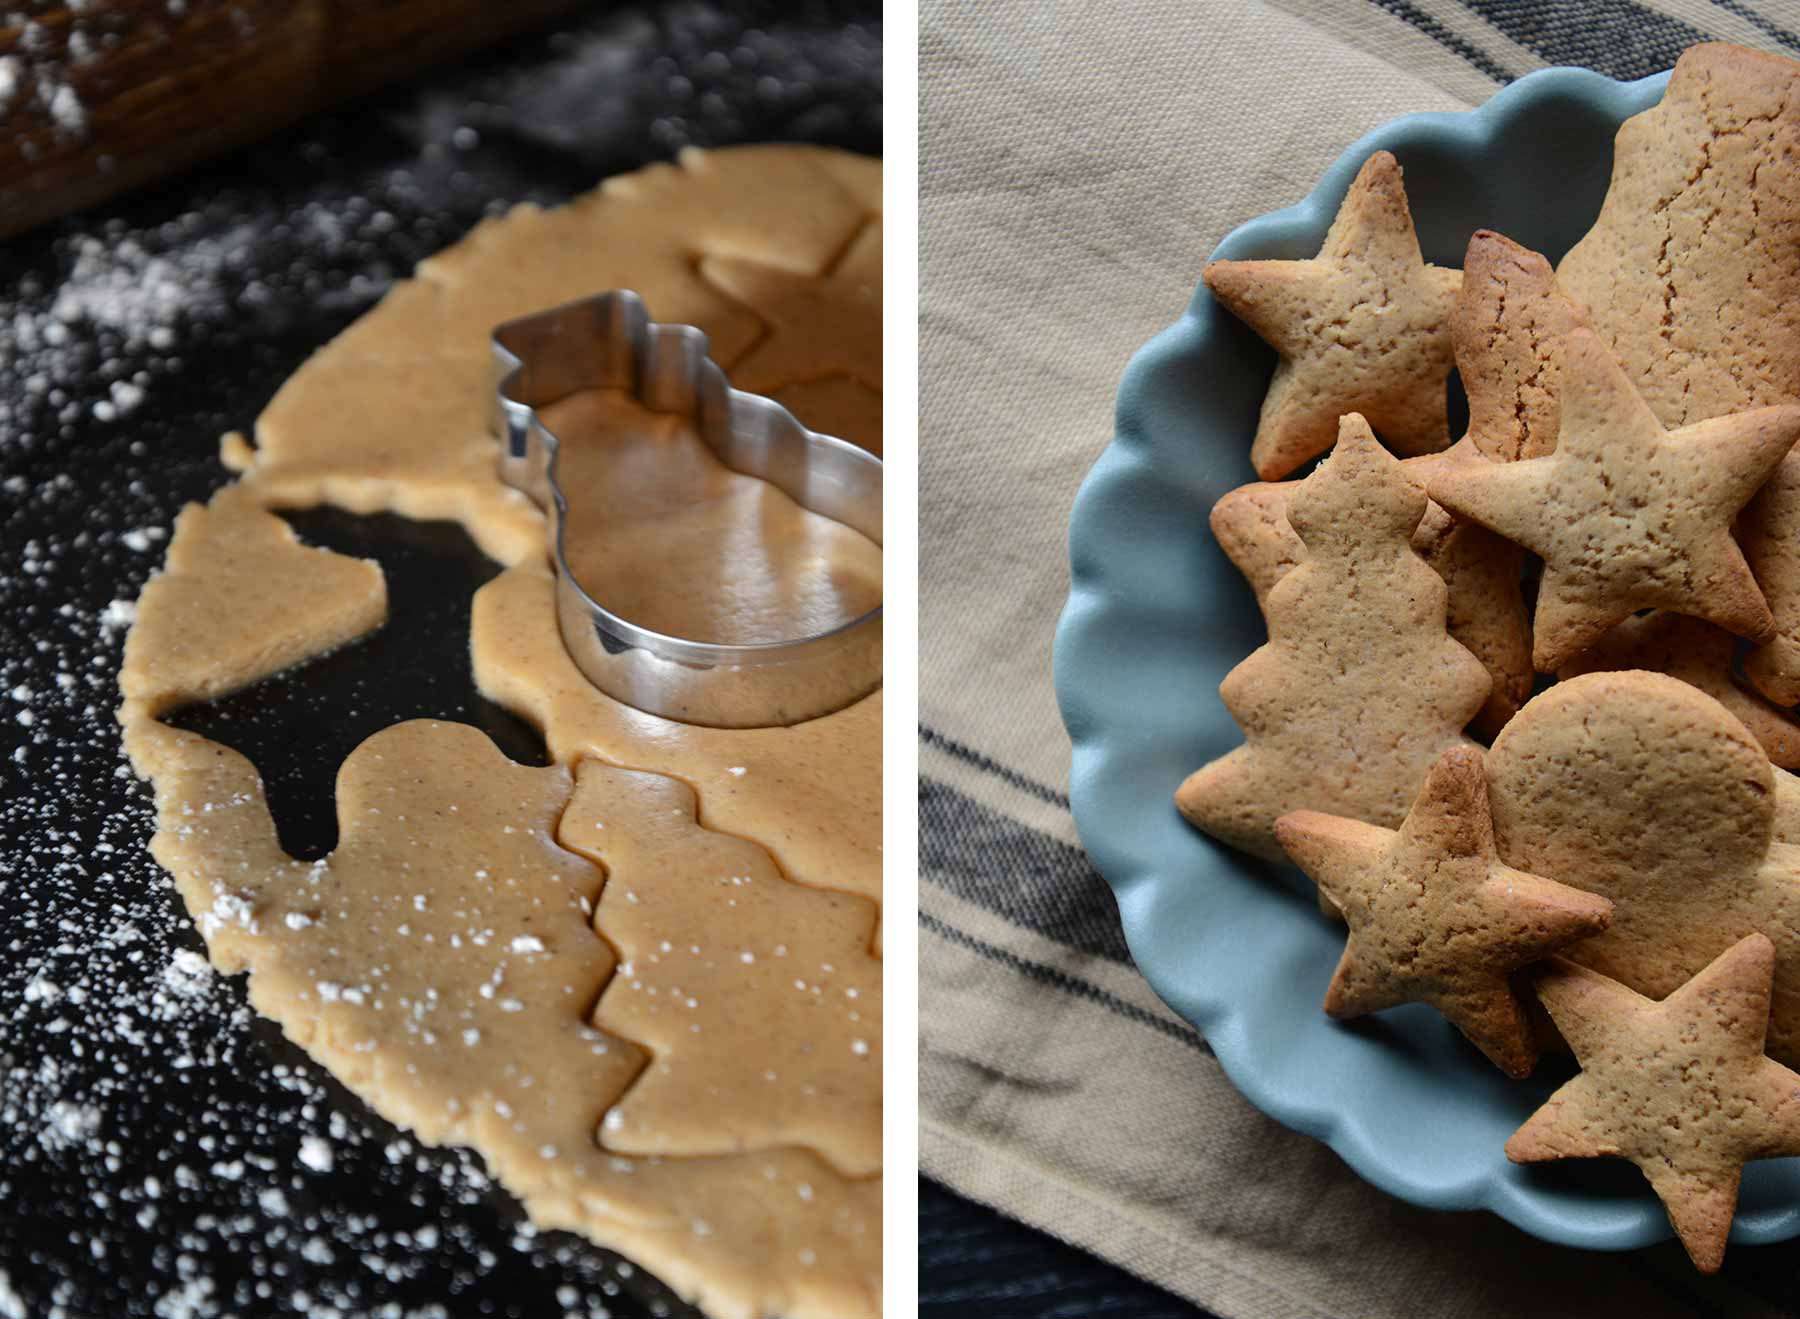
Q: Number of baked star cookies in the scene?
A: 4